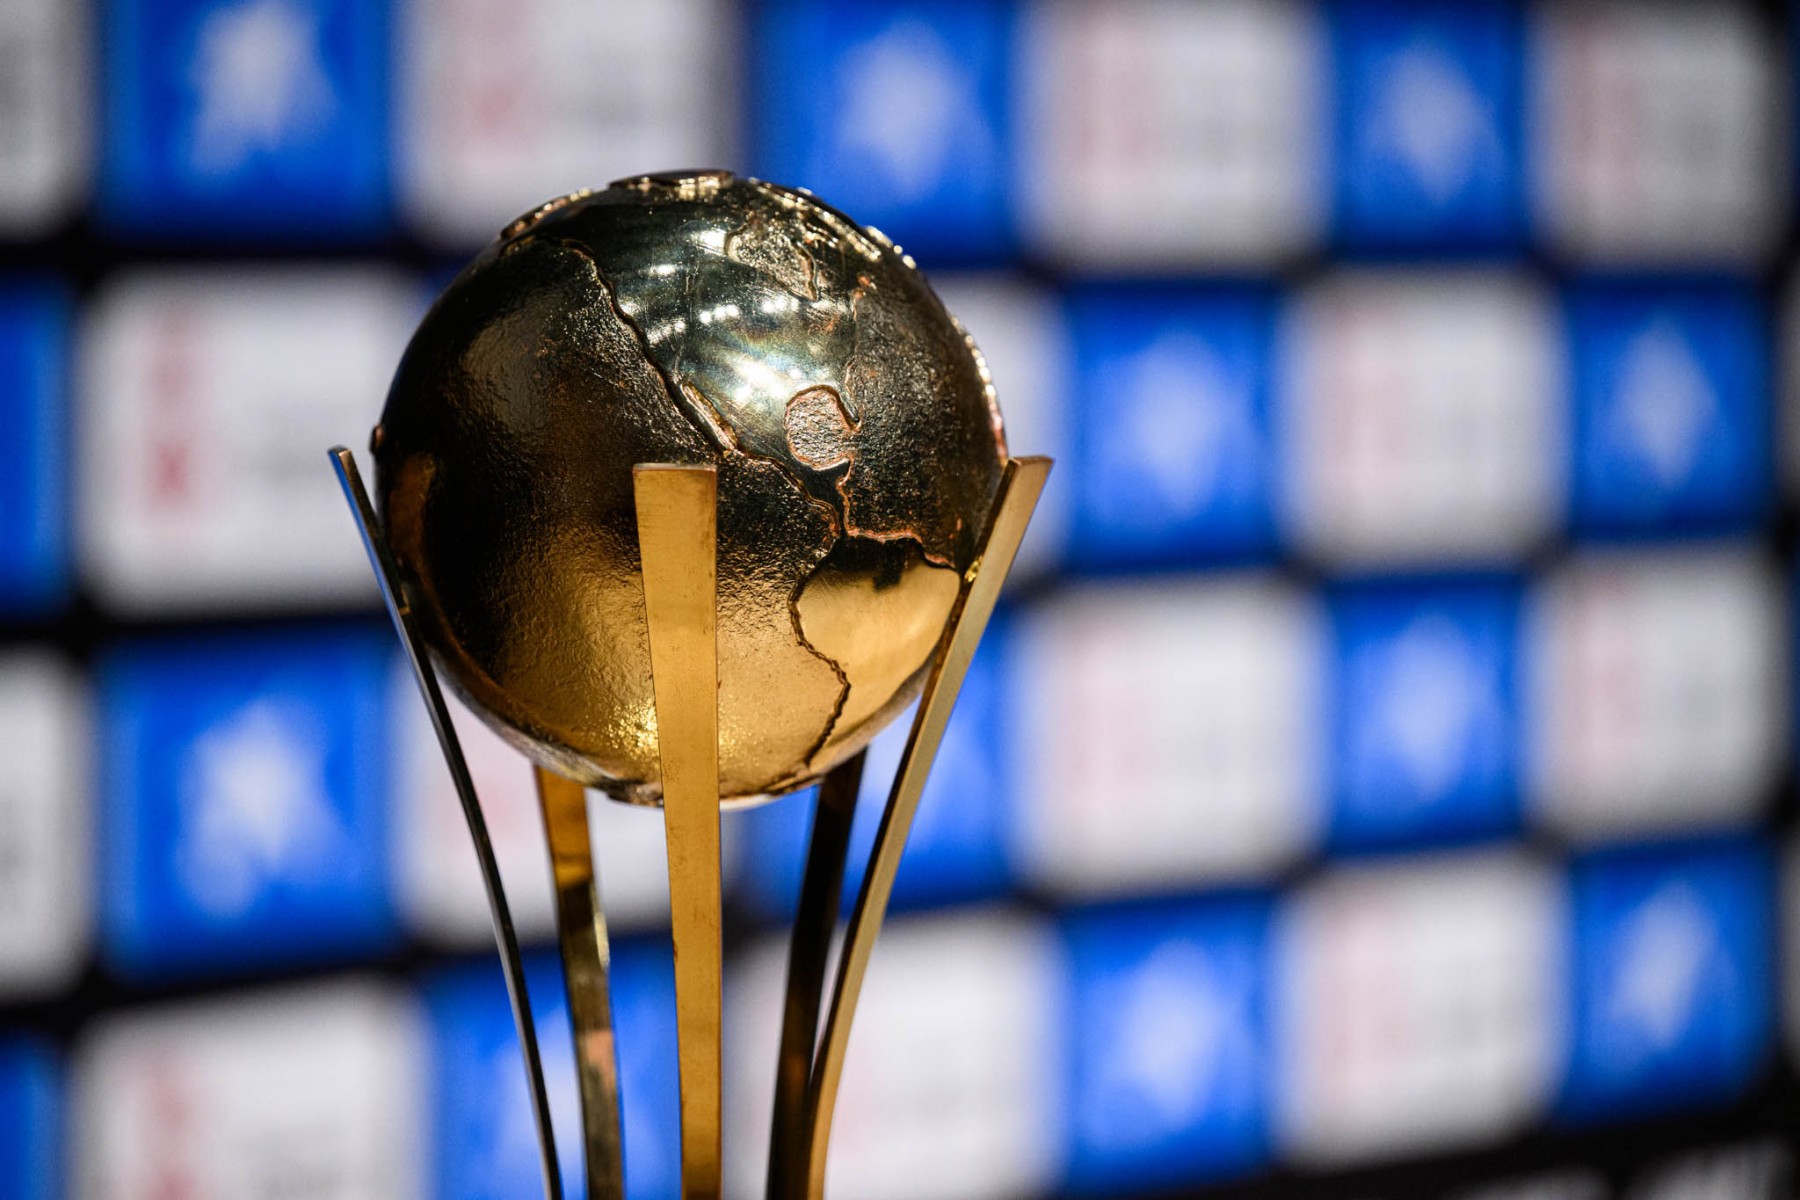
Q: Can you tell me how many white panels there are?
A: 14